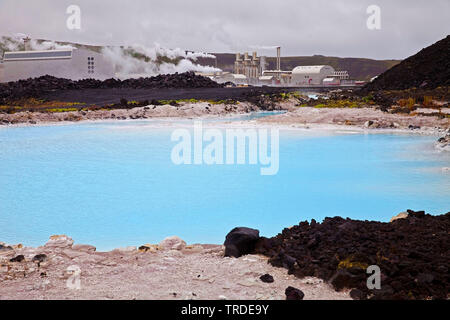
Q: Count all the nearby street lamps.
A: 0